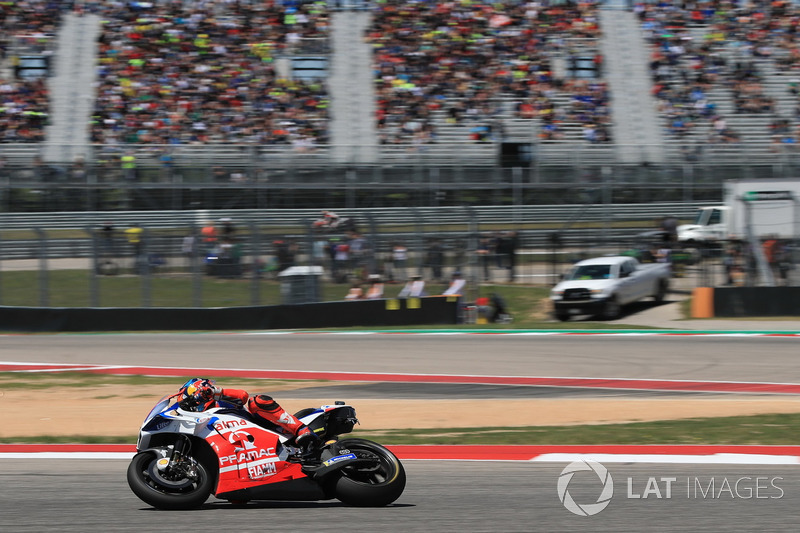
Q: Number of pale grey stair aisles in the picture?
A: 3